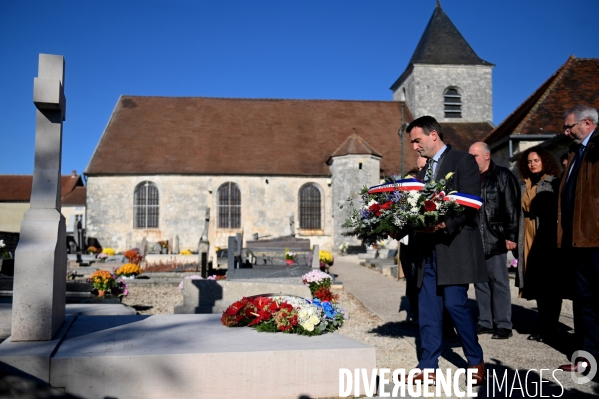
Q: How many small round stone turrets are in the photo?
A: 1